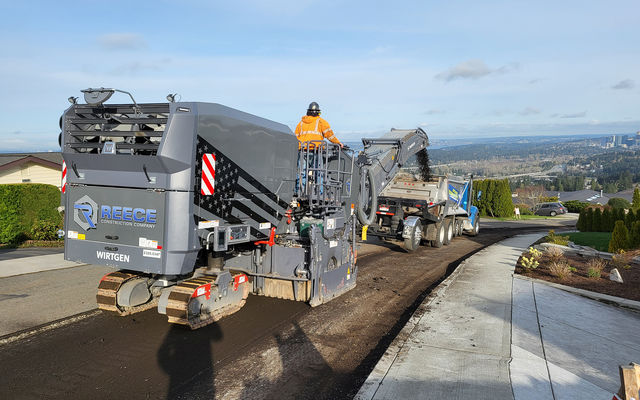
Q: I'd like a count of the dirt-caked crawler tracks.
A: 2